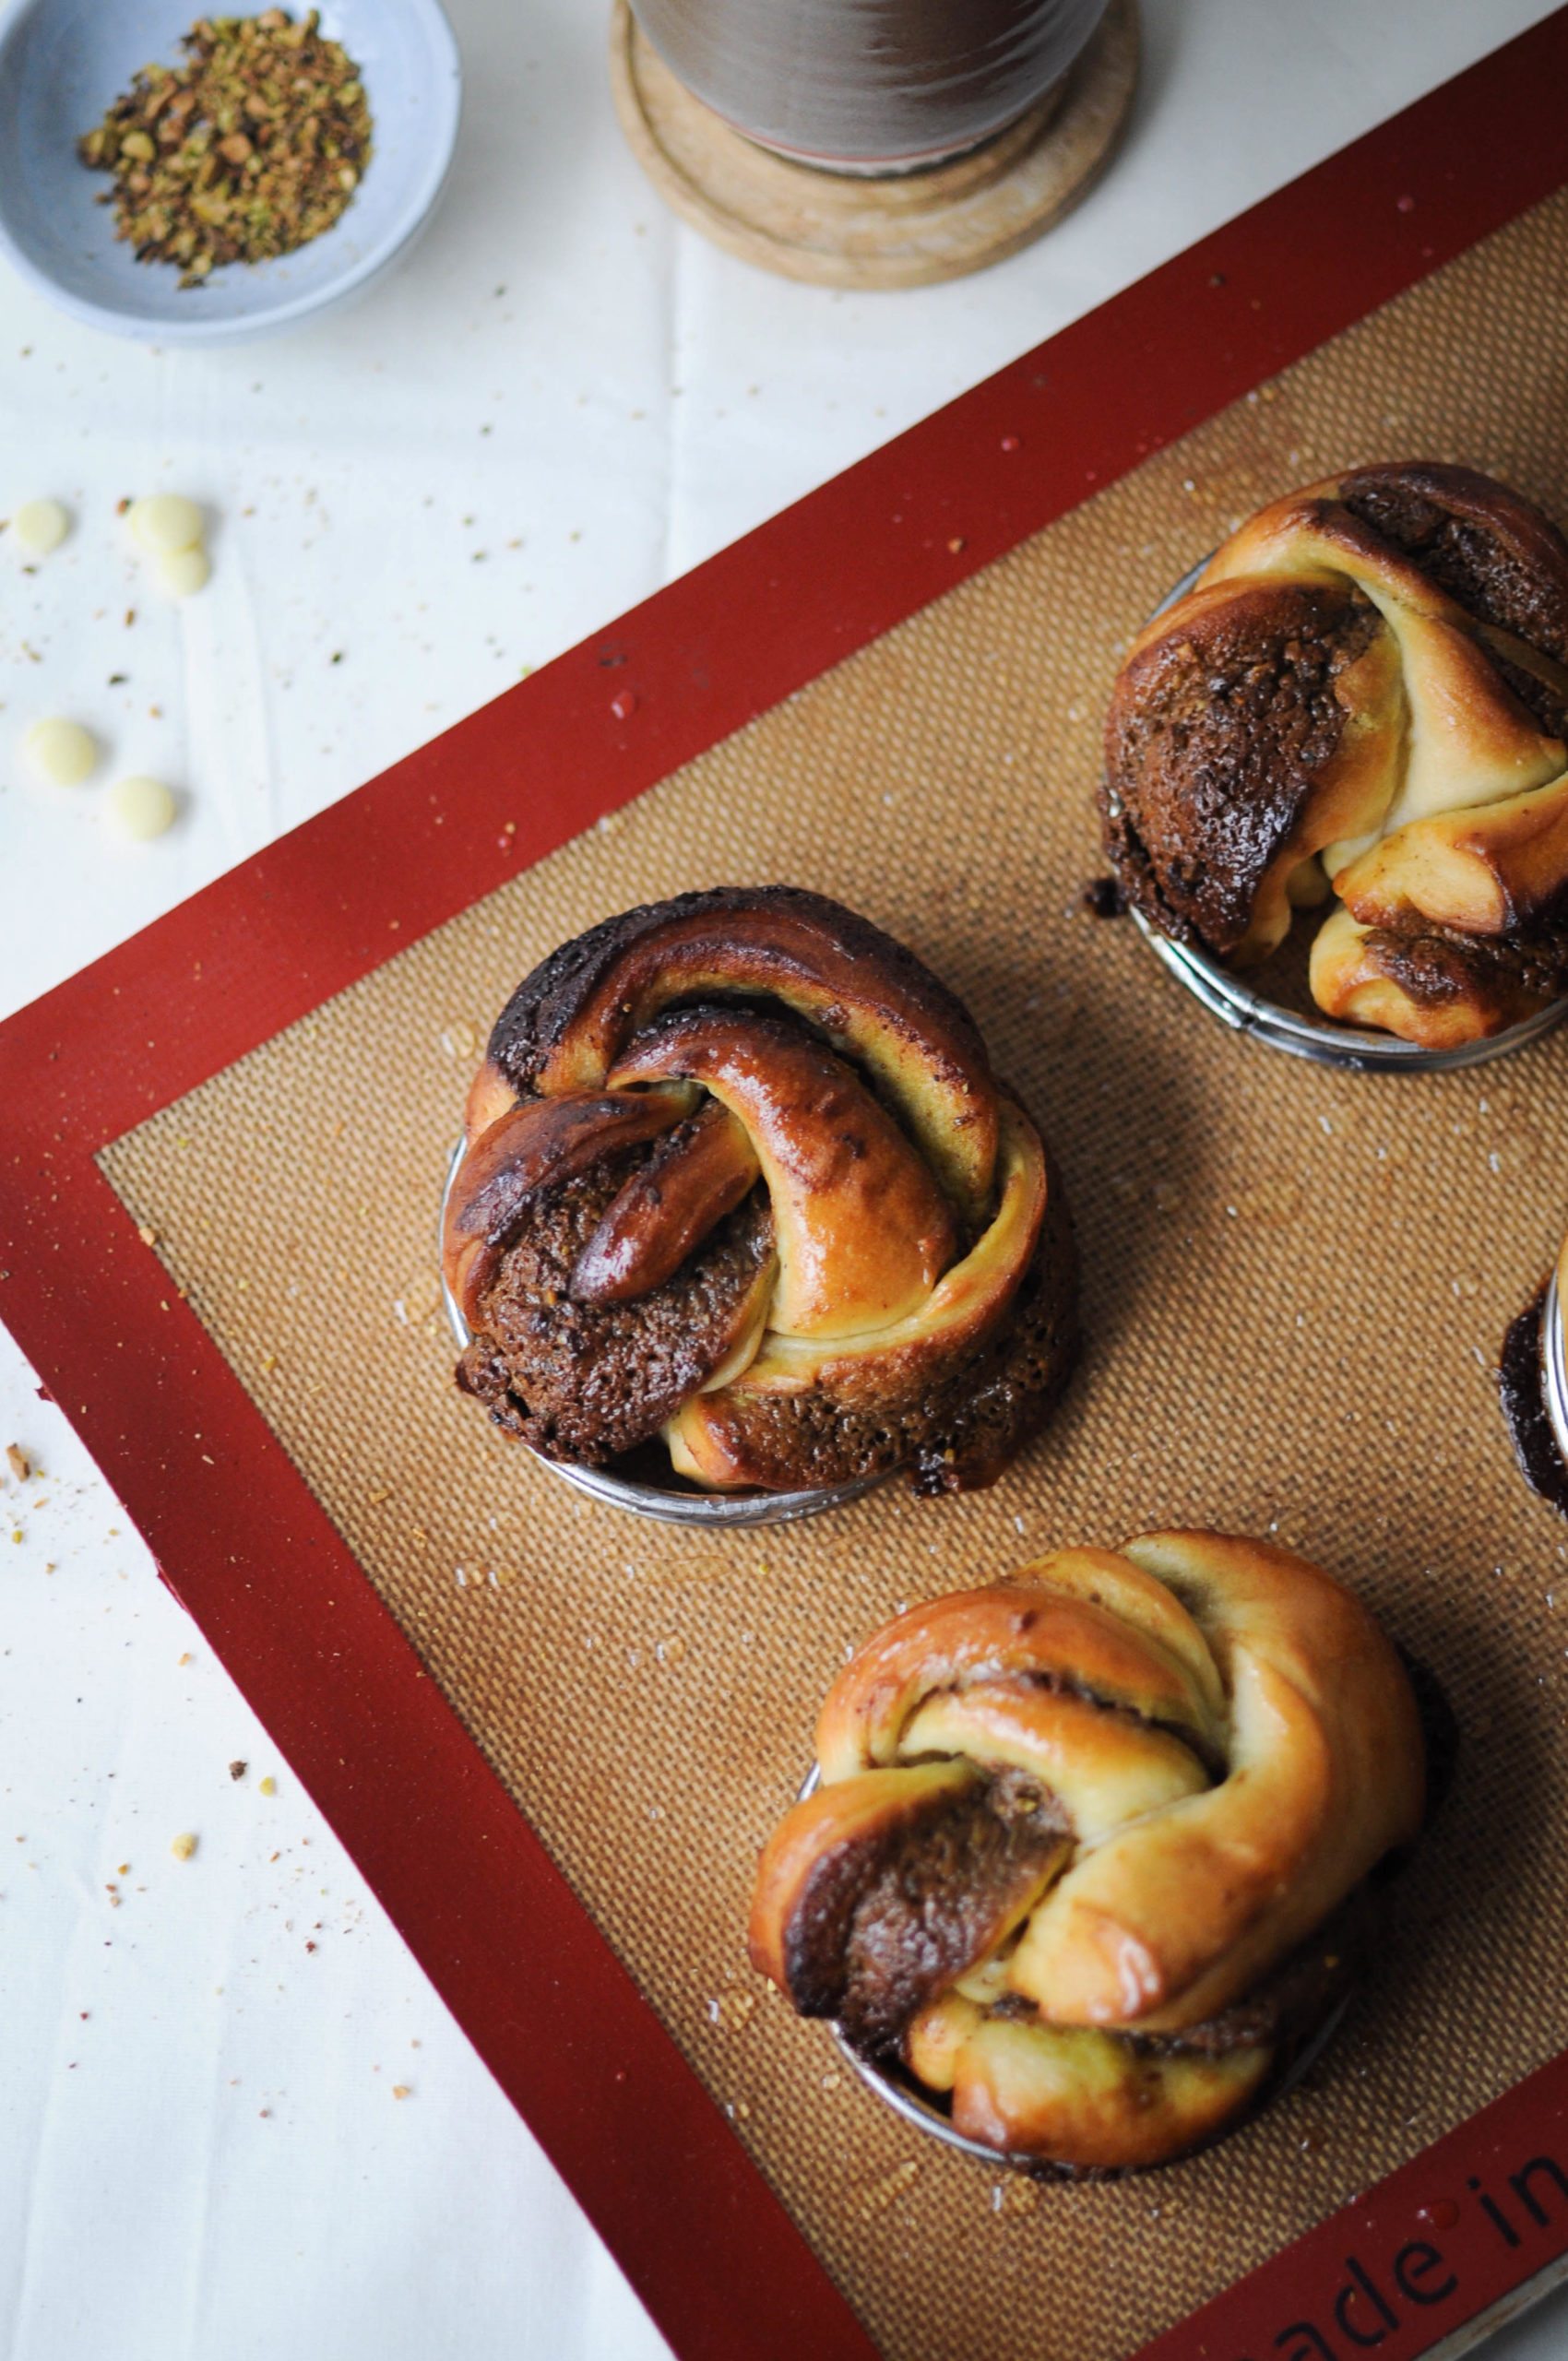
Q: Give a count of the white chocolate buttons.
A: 5